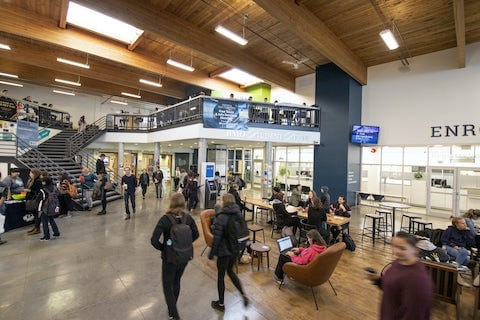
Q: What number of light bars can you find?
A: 12